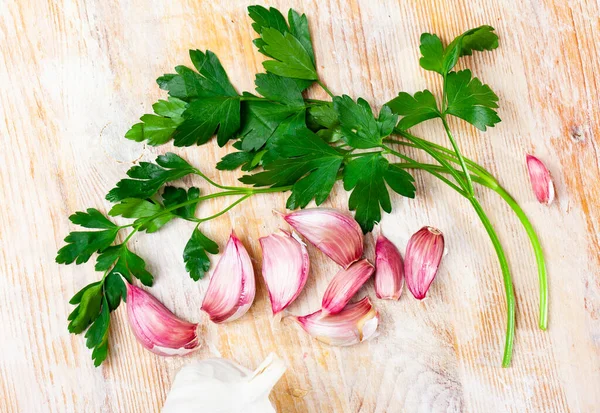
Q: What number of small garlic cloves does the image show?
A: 9